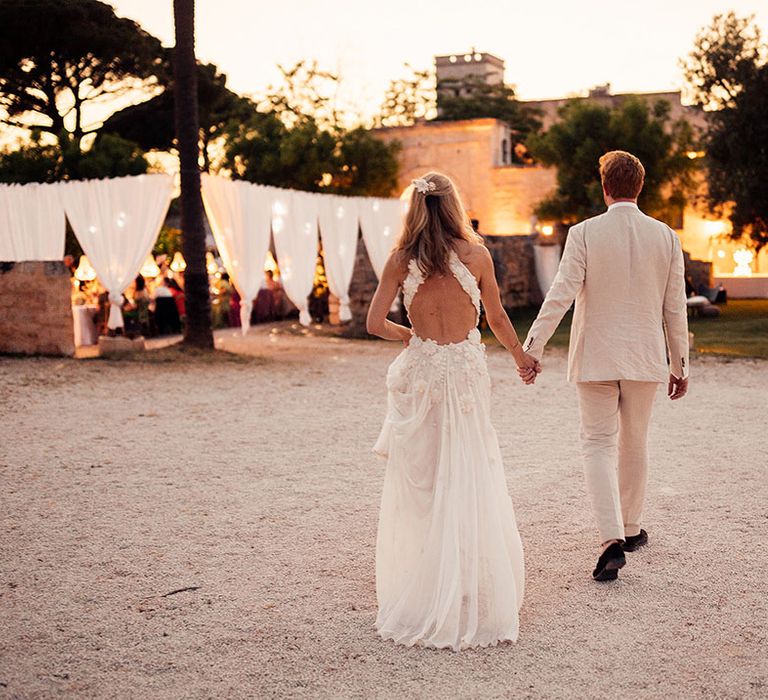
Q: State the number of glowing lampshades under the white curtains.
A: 5